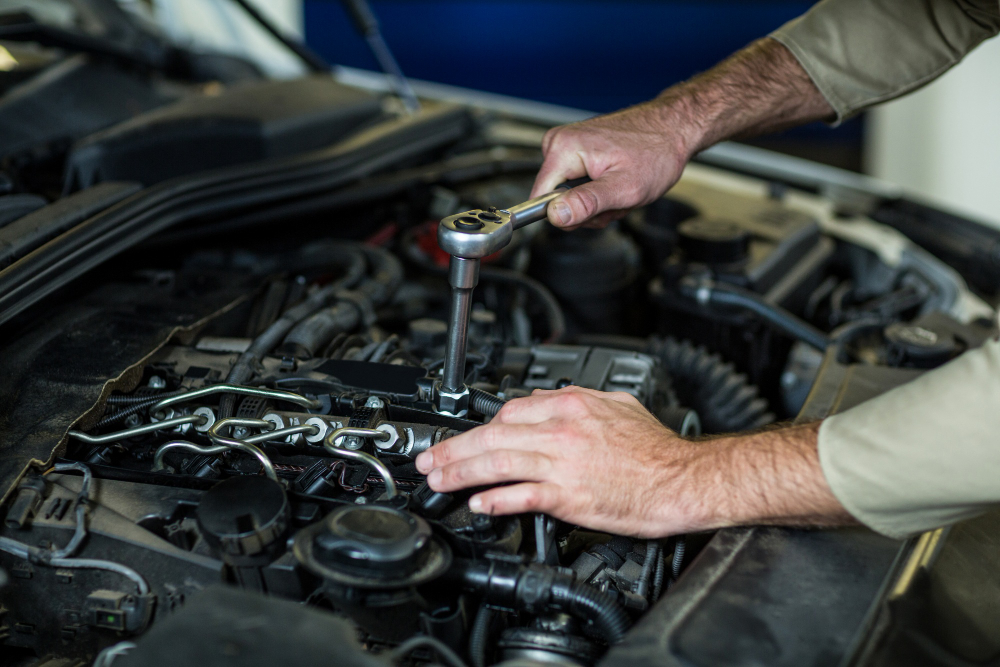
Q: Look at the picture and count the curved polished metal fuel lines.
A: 5